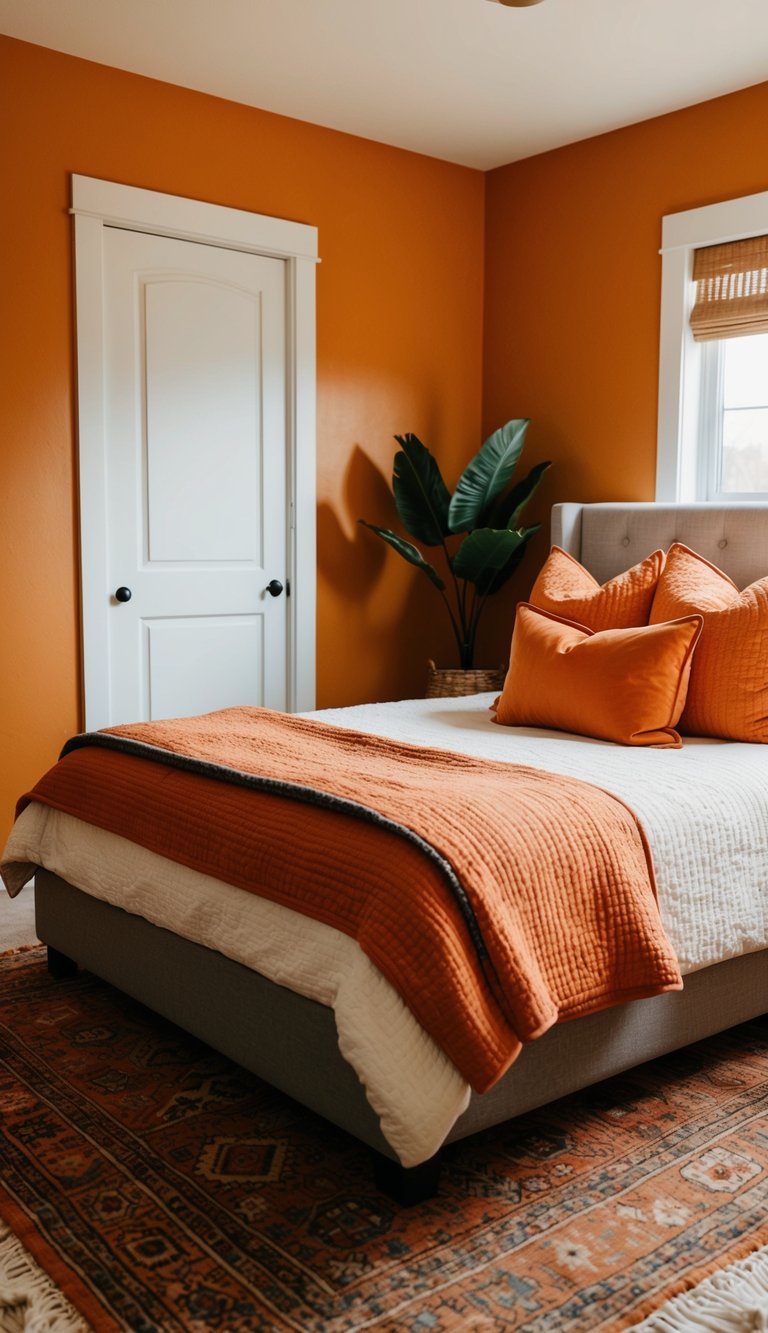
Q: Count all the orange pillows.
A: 3